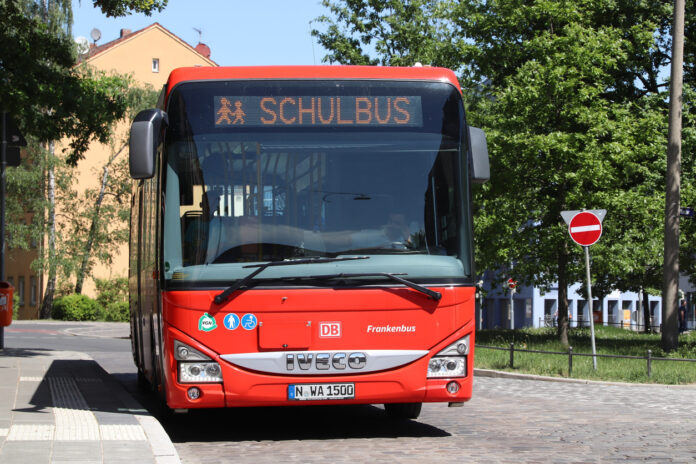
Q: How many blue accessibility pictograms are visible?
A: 2